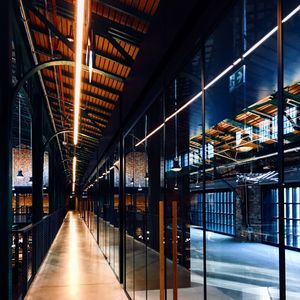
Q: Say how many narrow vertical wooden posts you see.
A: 2